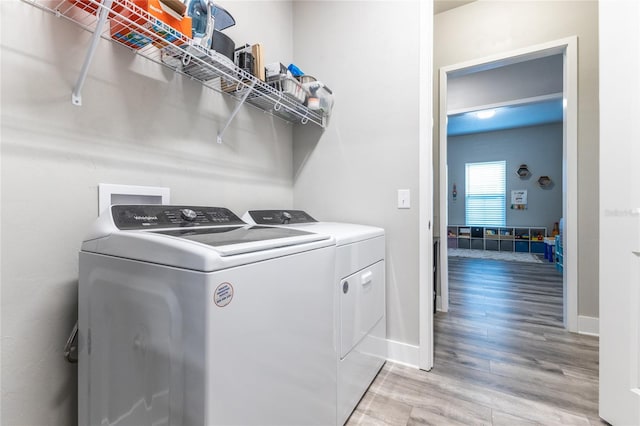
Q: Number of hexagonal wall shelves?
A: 2